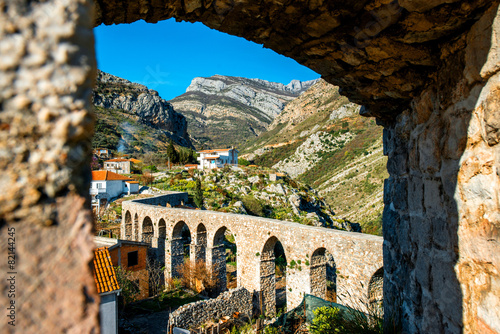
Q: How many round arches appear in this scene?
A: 10